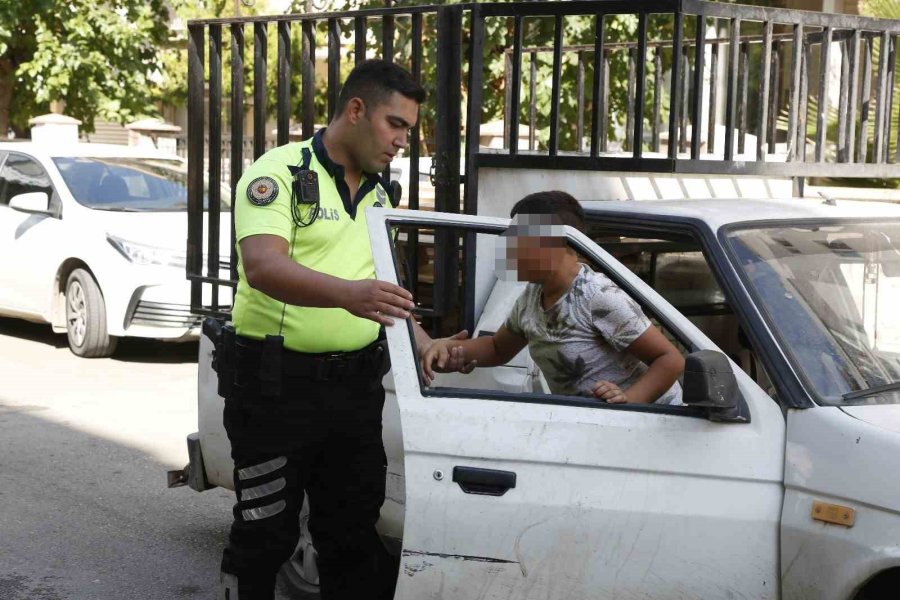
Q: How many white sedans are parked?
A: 1